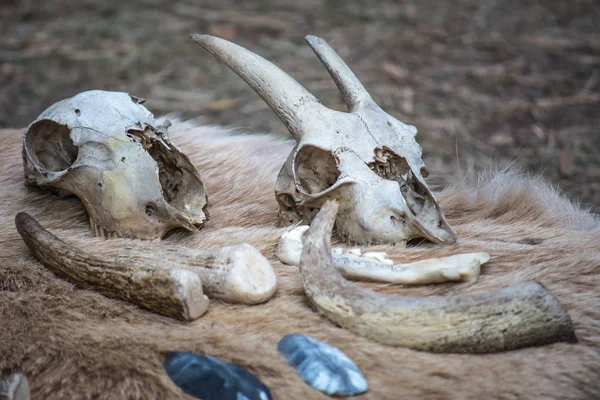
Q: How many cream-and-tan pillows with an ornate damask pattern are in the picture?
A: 0